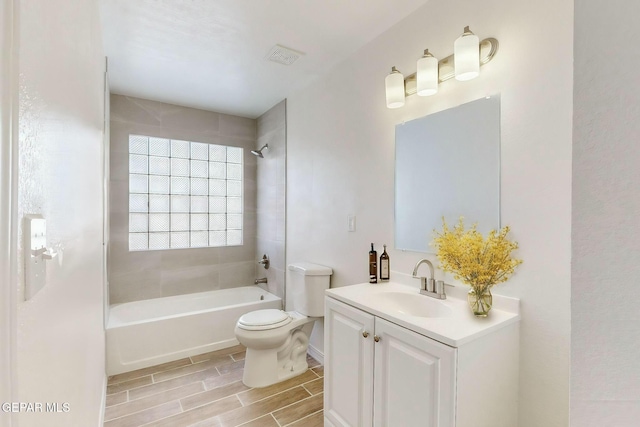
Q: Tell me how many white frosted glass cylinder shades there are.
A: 3